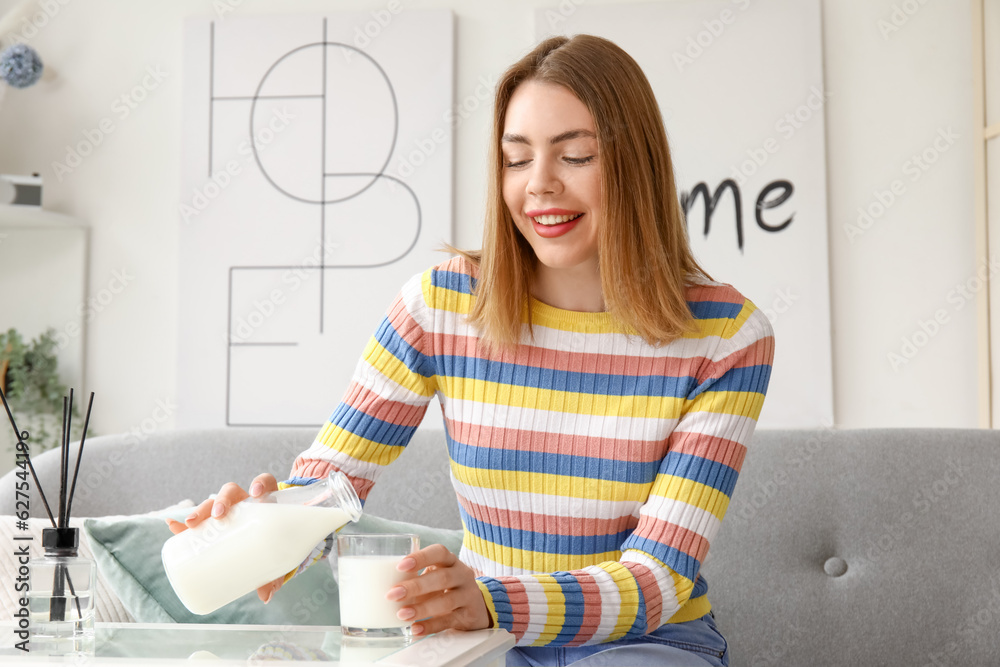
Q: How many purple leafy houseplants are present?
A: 0